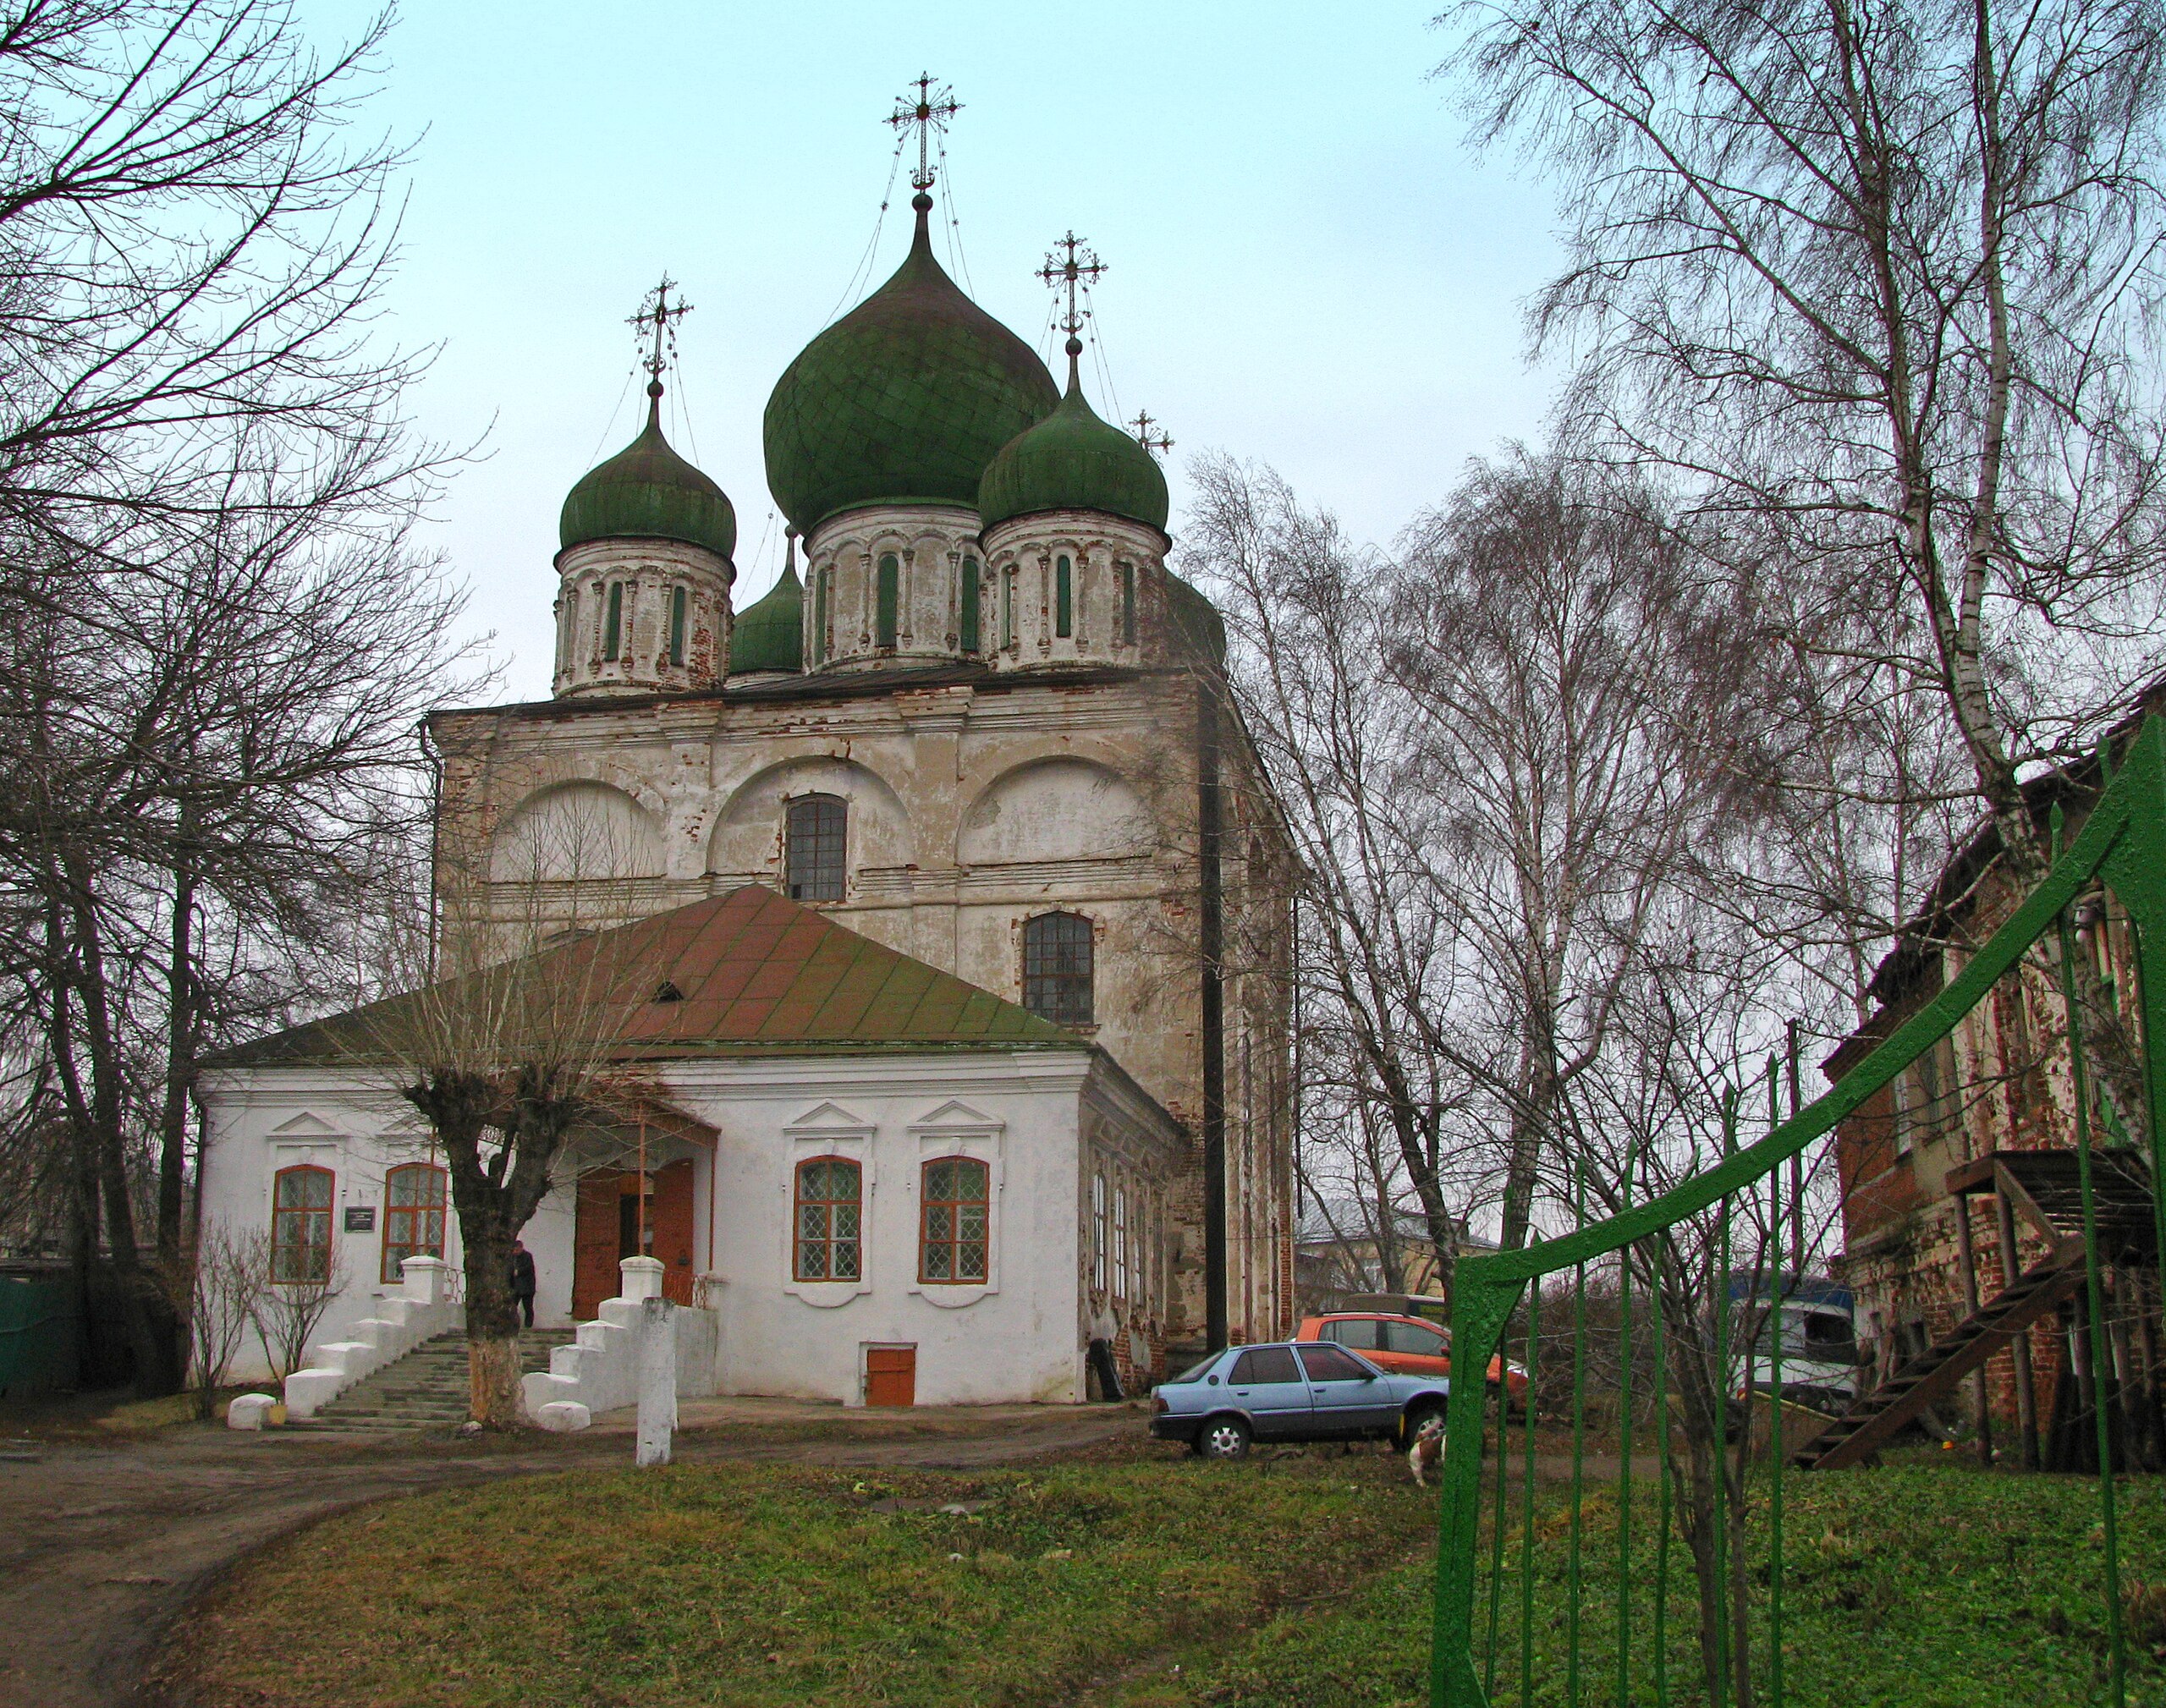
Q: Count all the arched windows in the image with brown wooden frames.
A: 4